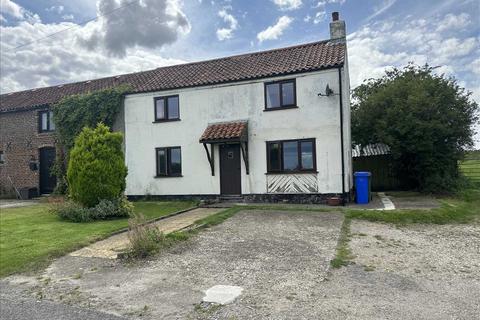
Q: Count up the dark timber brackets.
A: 2